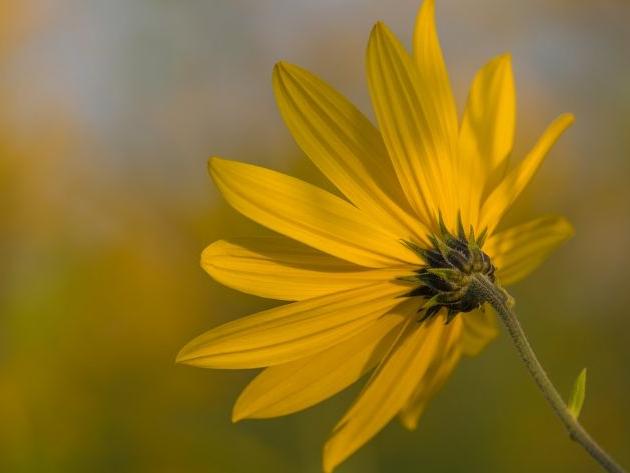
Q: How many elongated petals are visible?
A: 13